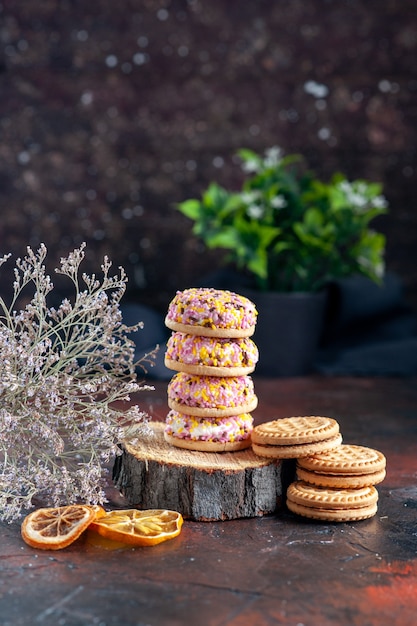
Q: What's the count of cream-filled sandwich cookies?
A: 3